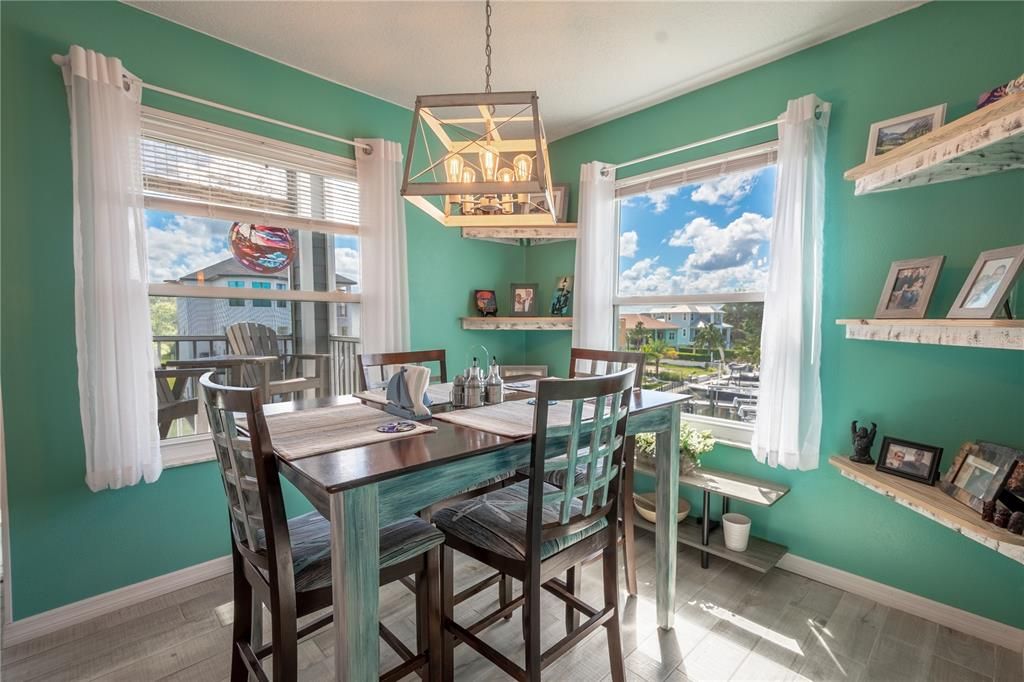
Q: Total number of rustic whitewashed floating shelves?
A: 5